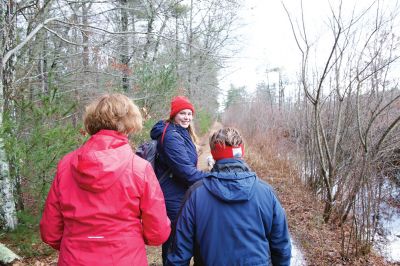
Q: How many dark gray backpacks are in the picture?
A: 1